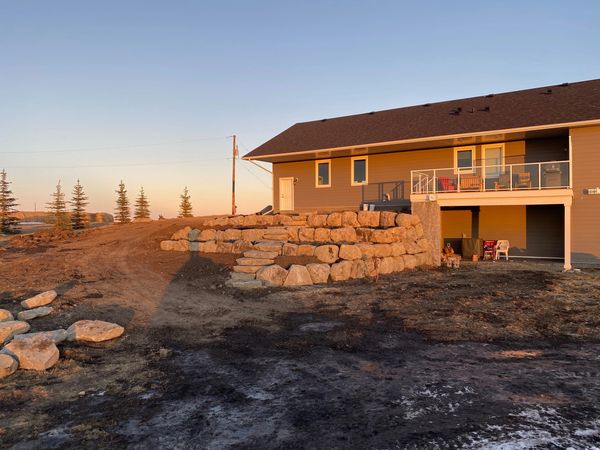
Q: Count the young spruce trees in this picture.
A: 6